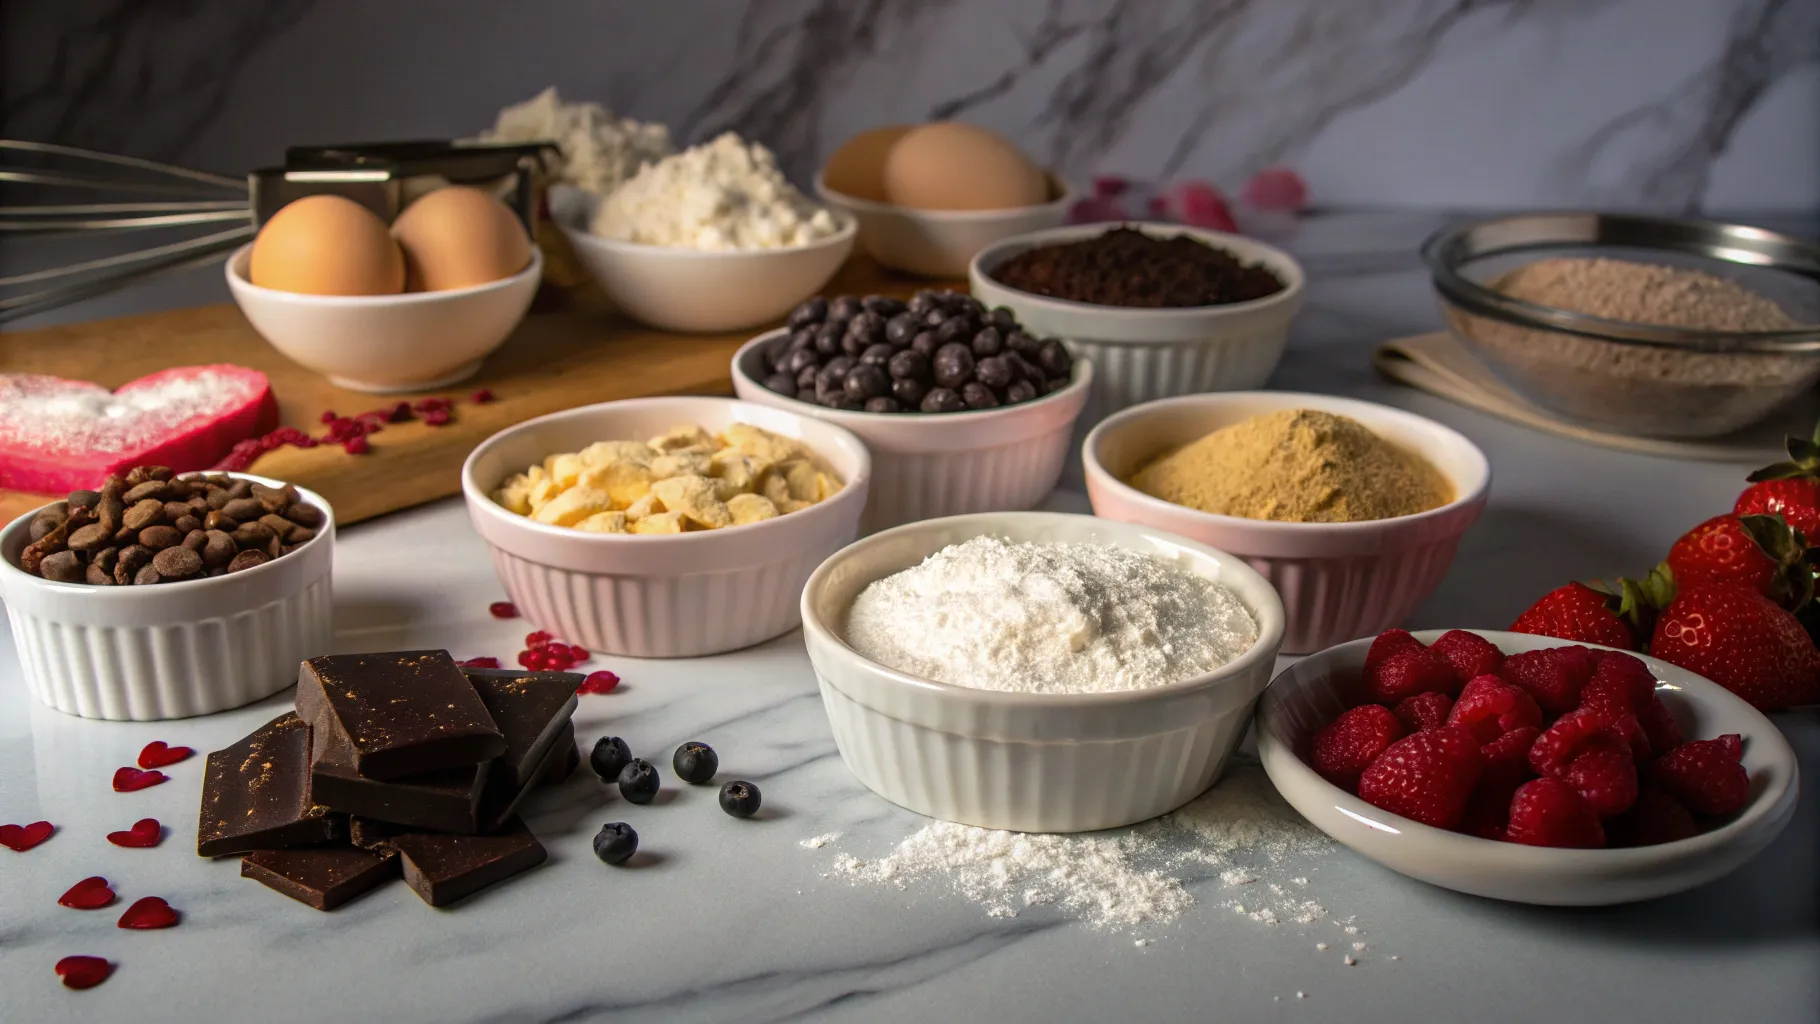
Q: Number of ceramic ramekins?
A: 6